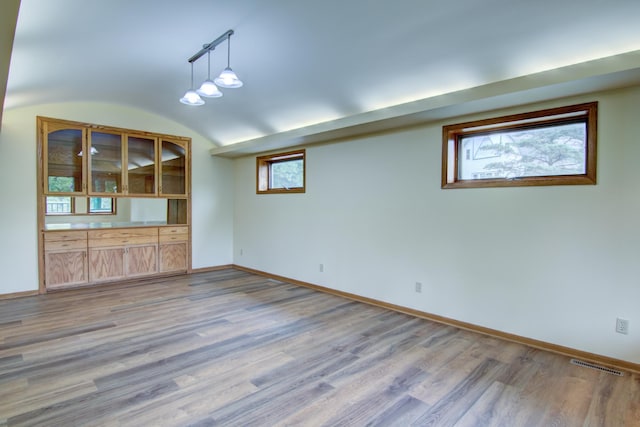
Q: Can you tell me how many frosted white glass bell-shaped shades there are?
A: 3